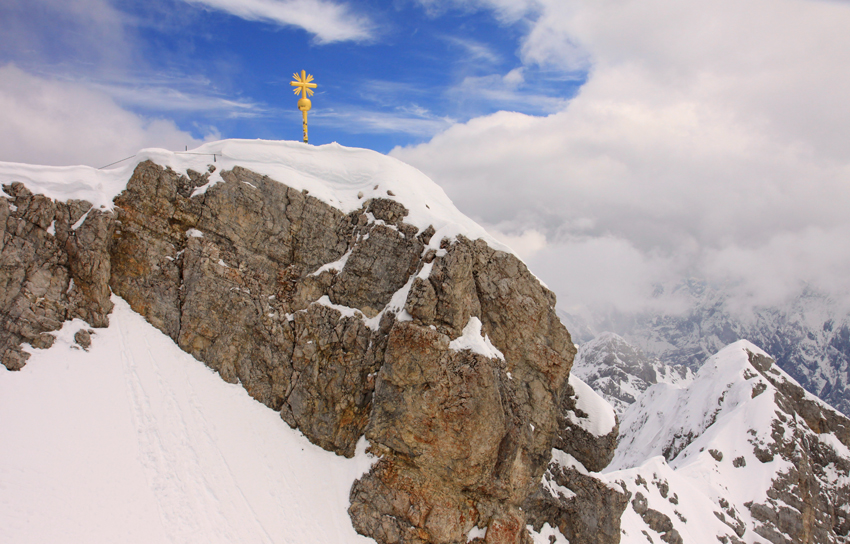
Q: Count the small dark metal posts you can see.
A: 2